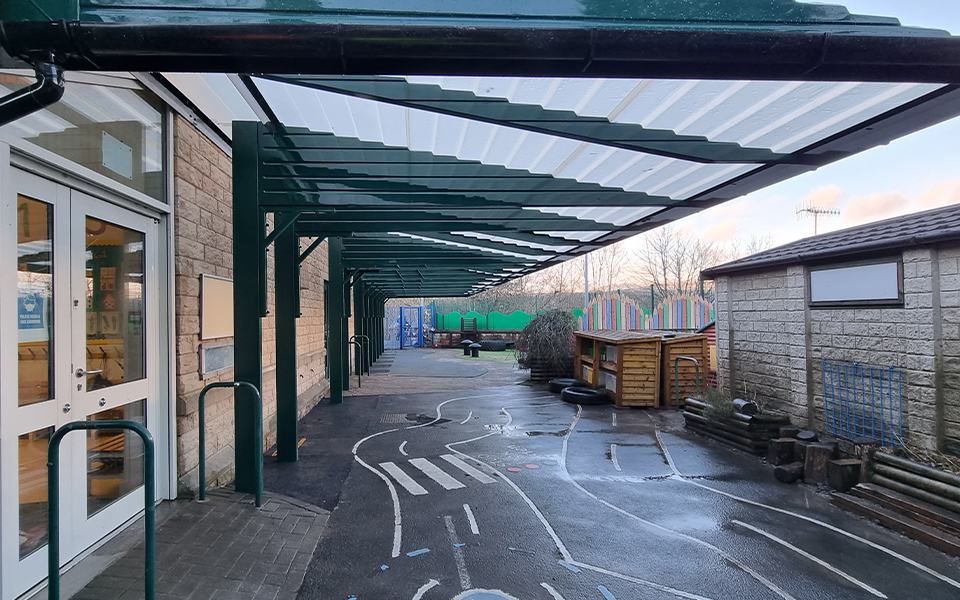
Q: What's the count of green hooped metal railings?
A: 5